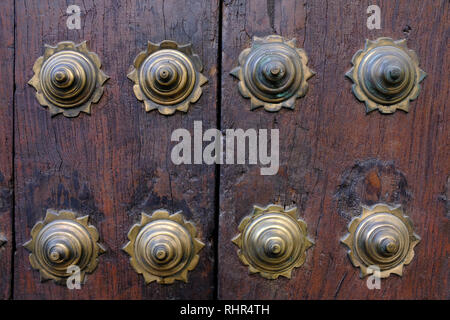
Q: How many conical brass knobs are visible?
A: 8